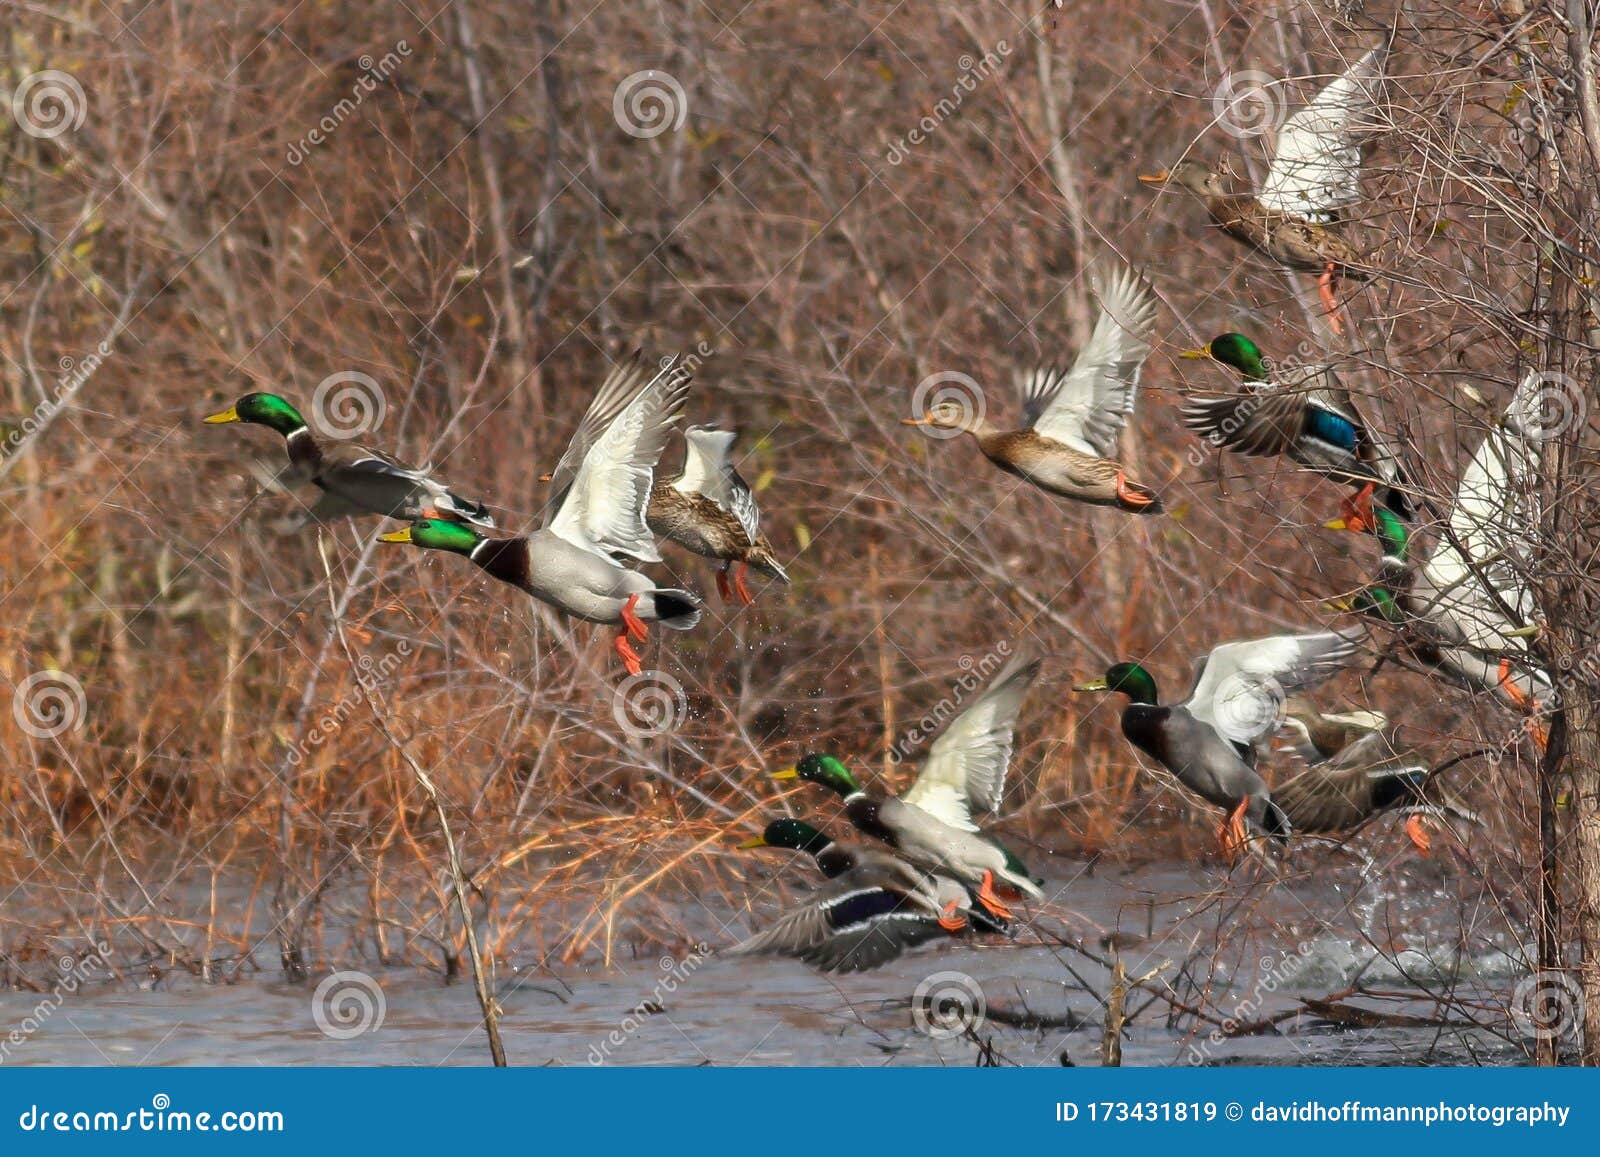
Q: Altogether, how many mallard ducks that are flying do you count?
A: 12